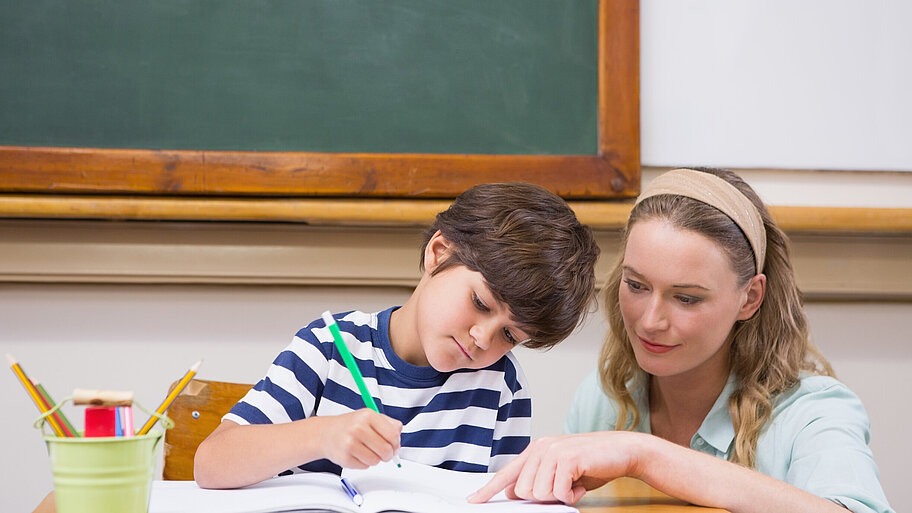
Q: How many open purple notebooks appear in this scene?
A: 0